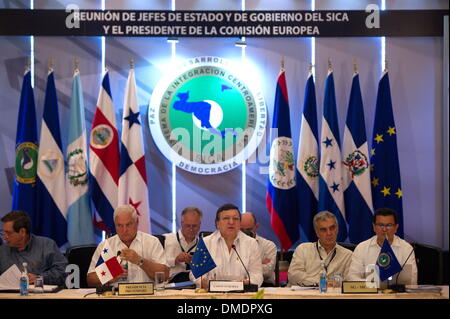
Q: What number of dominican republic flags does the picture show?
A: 1